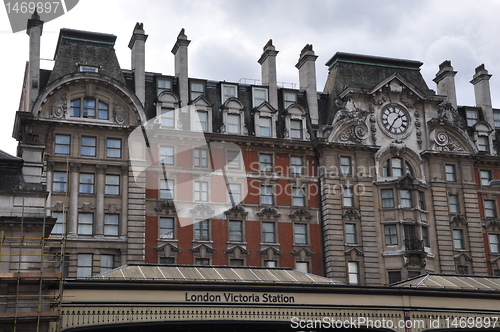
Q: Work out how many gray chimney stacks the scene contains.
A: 7